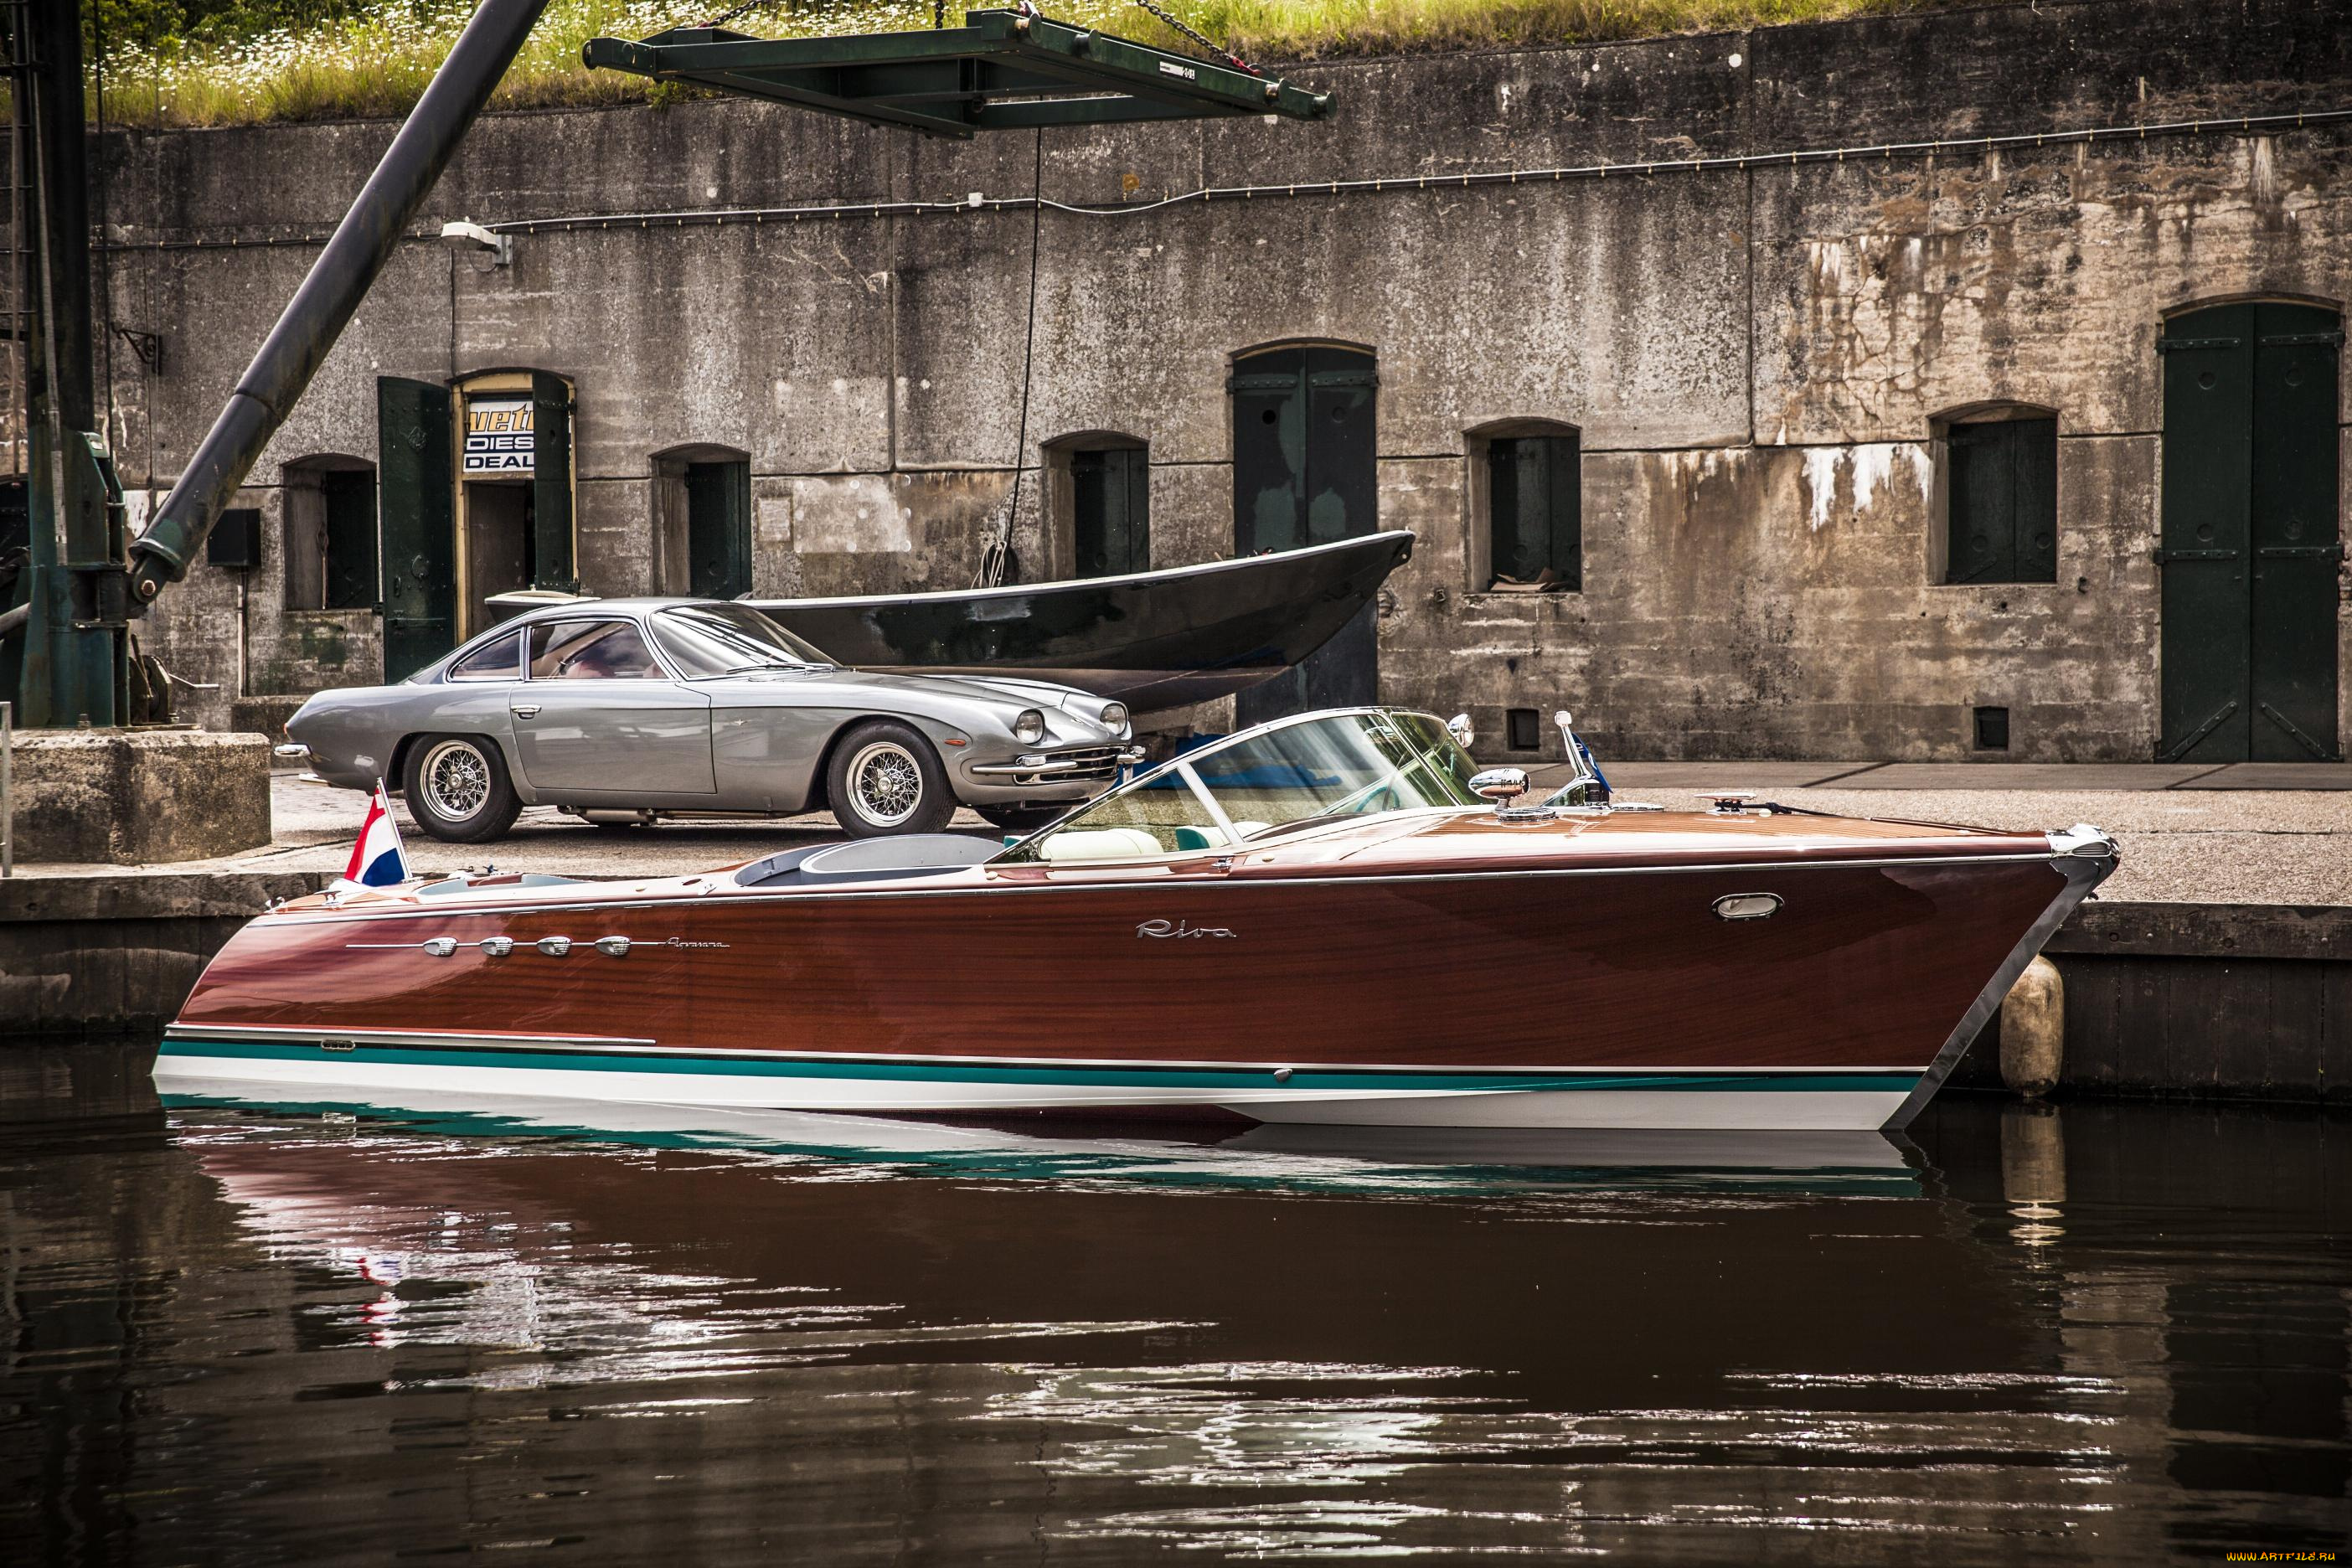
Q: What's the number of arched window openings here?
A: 5